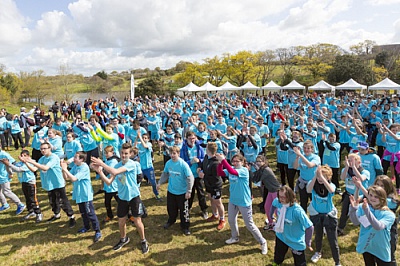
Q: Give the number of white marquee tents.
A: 9